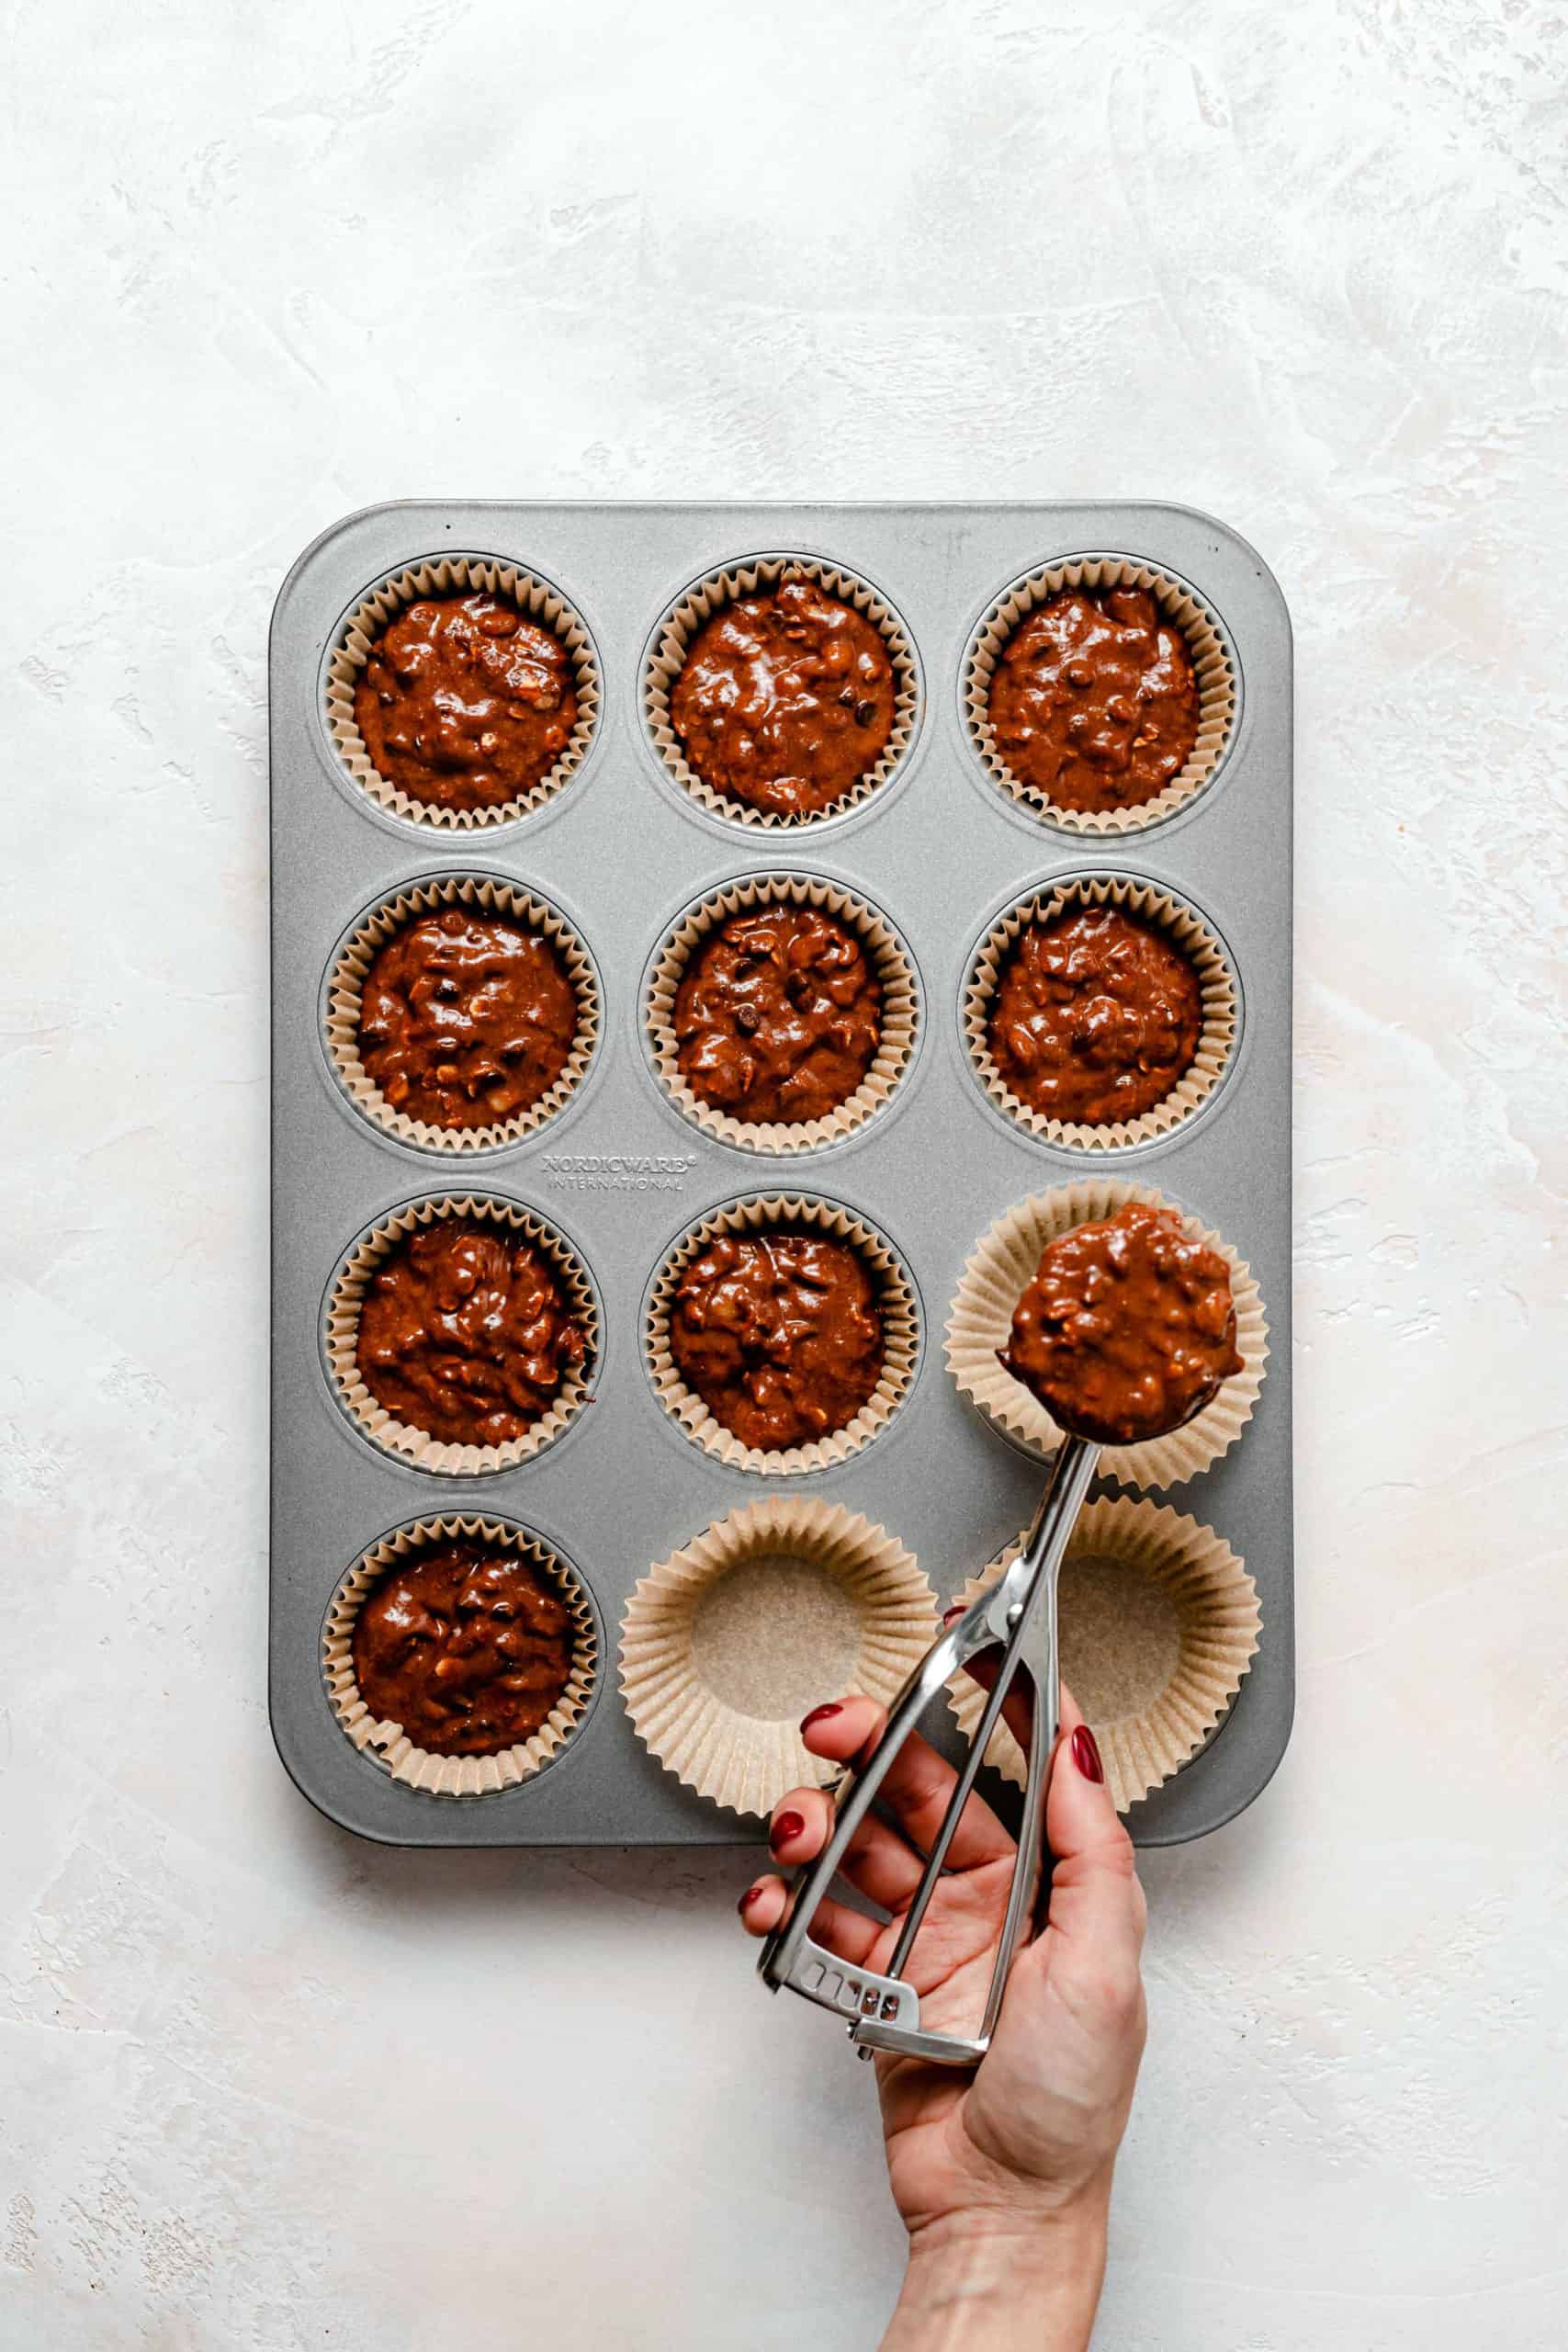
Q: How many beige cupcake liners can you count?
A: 12